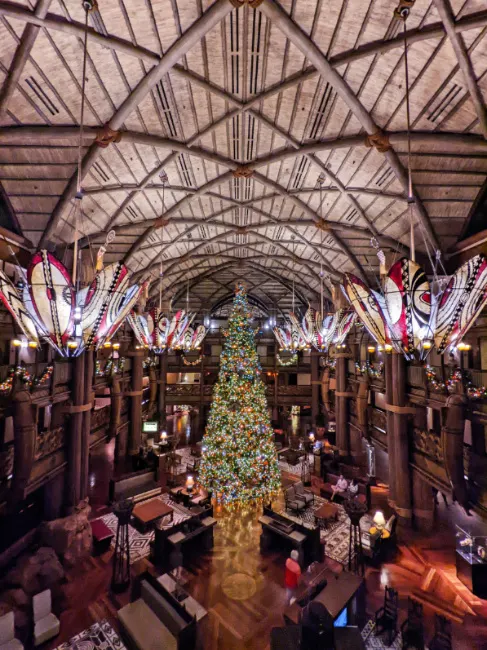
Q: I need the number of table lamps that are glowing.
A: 4